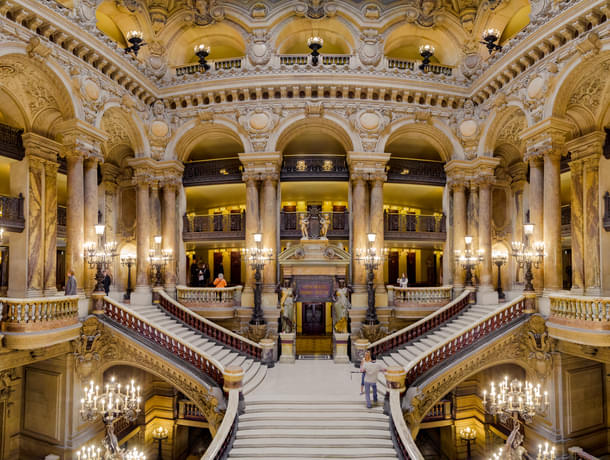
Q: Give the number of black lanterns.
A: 5